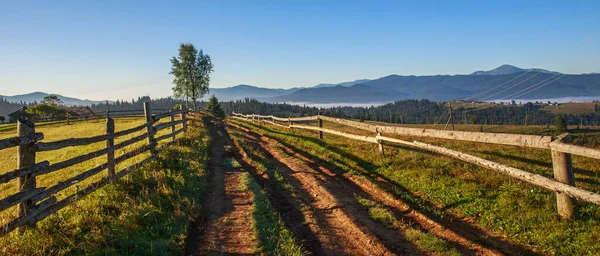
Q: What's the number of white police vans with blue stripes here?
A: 0